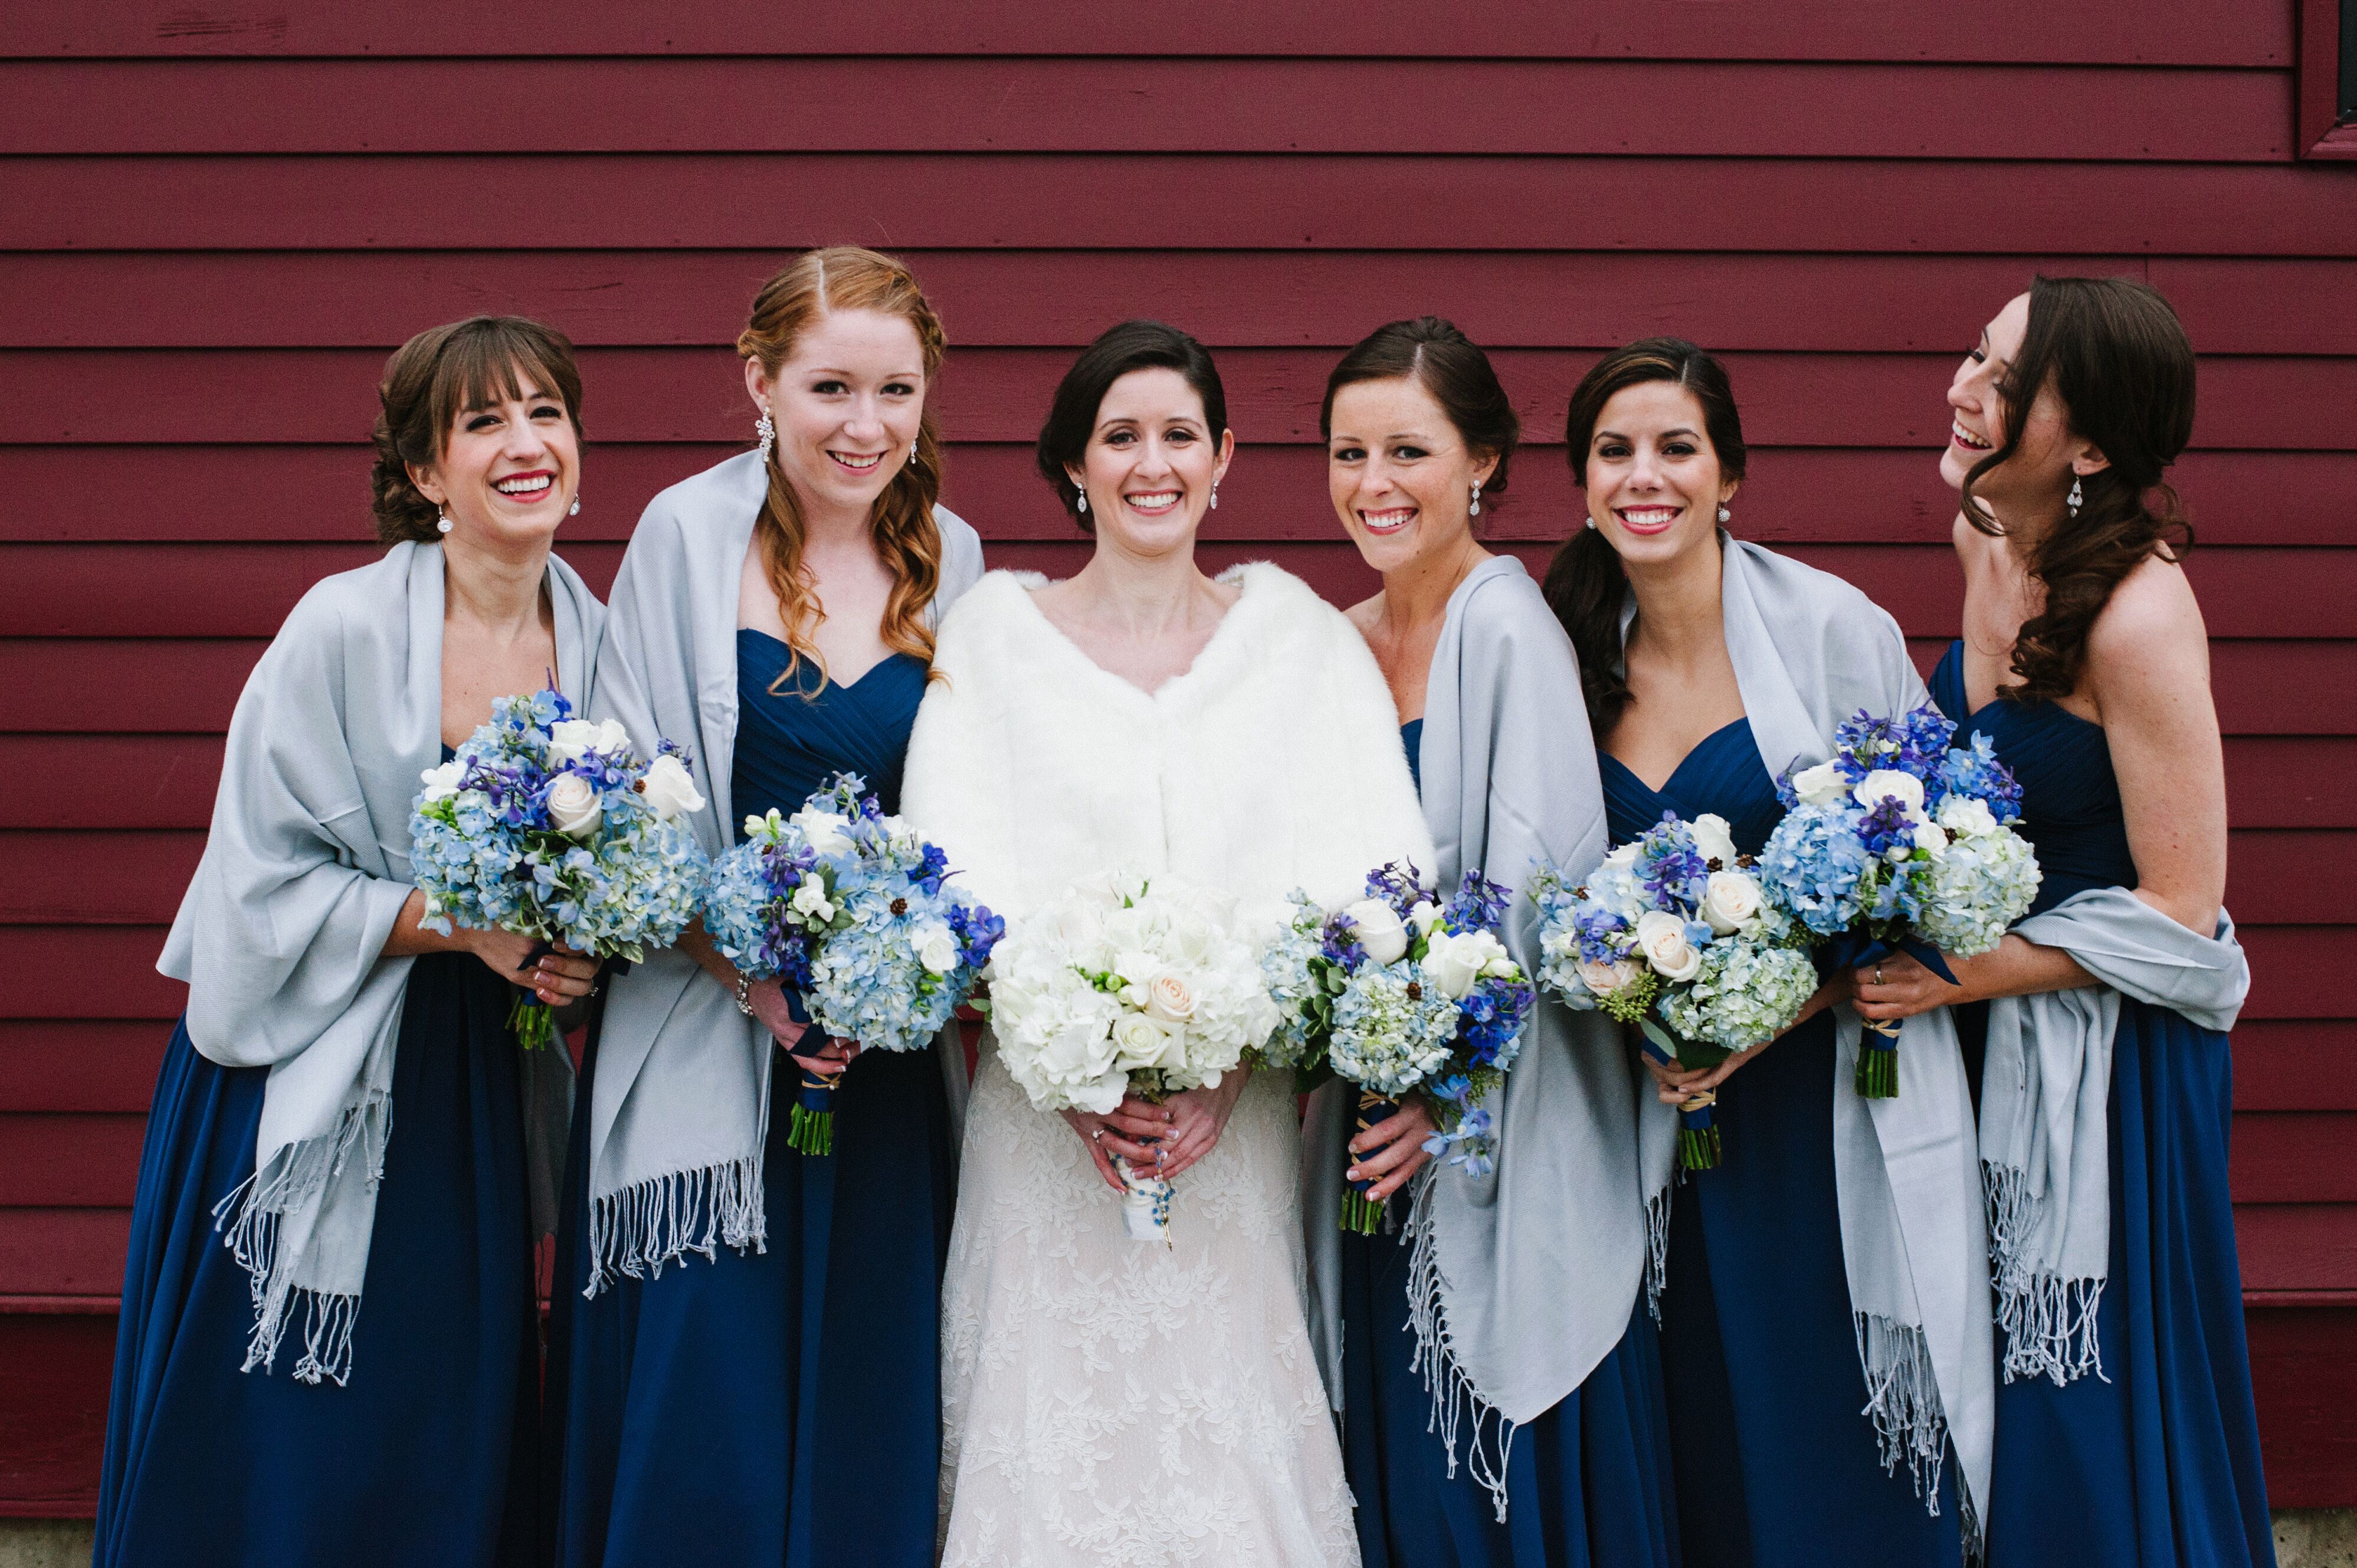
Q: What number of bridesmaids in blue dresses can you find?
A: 5